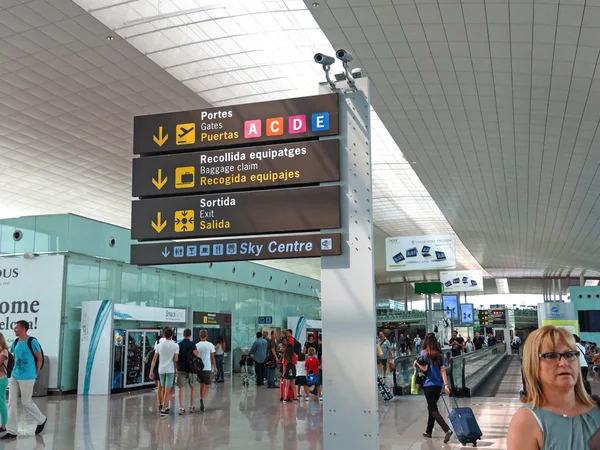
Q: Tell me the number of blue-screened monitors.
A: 2